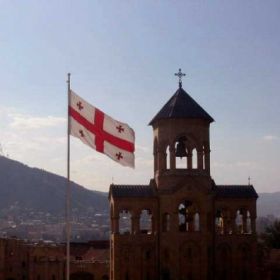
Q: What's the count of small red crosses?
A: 4